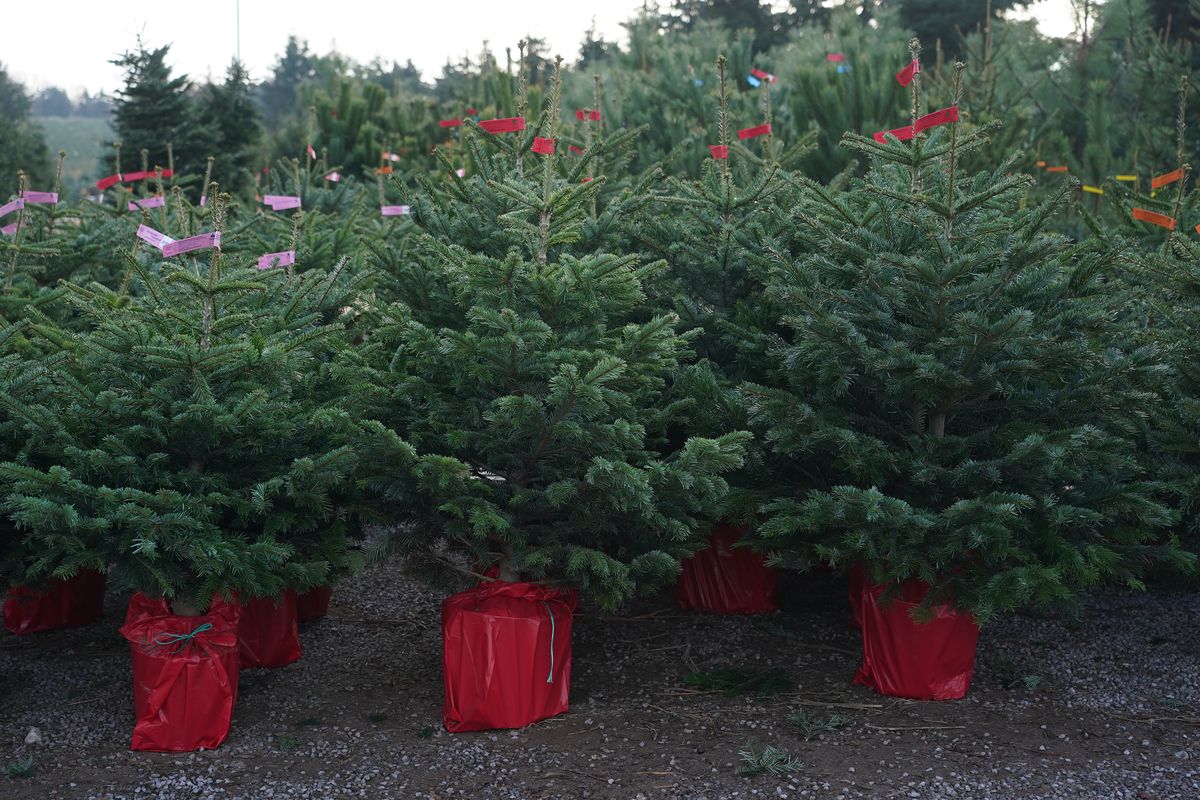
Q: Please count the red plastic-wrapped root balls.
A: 8